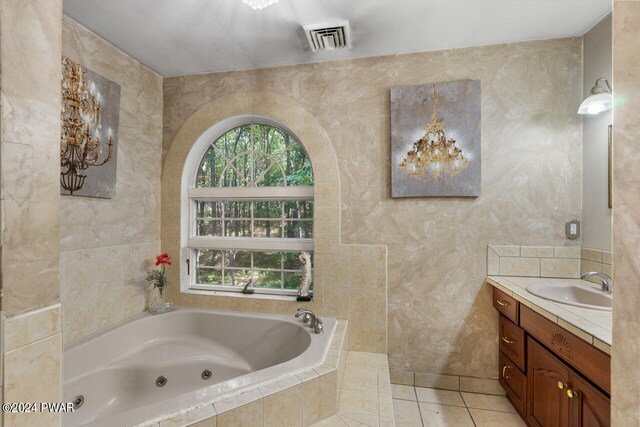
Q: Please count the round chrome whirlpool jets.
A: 3